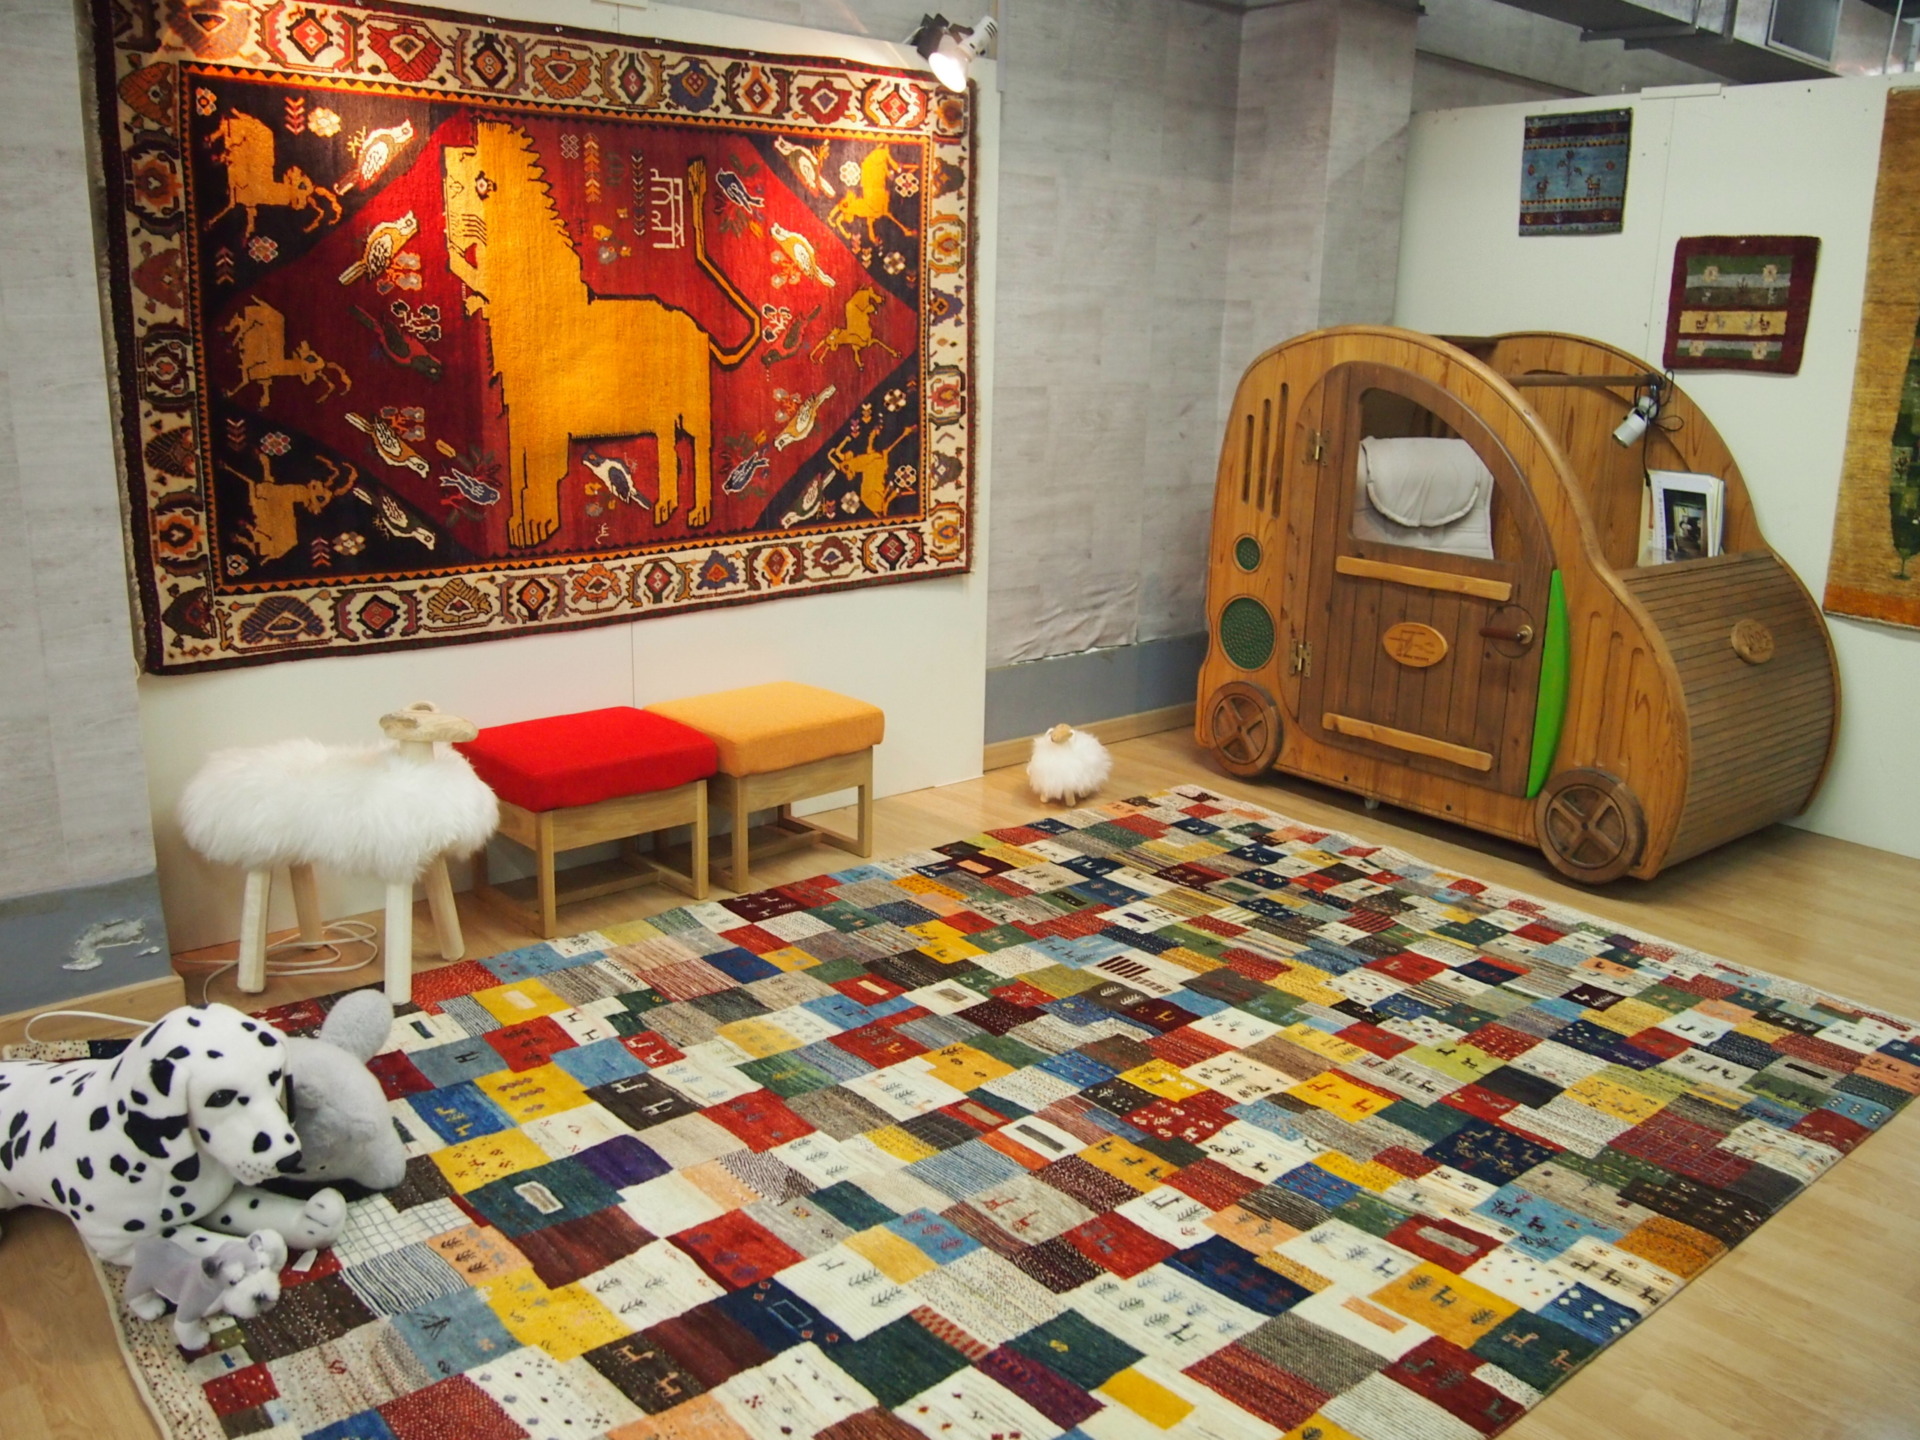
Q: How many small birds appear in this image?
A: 14